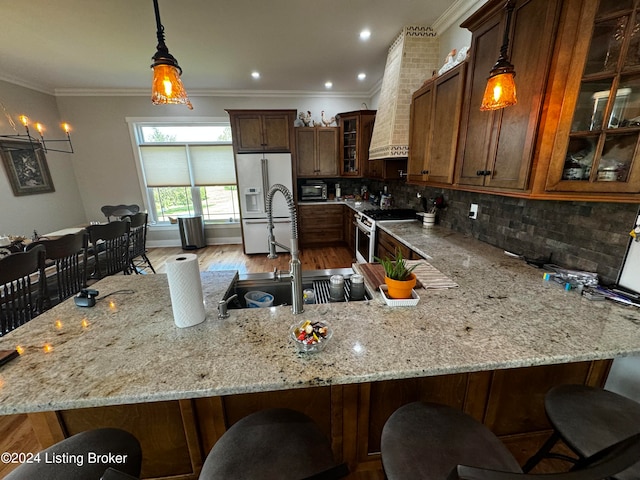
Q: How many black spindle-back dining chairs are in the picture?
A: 5